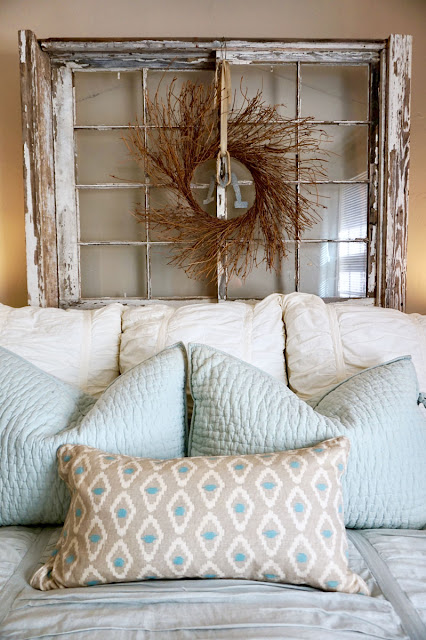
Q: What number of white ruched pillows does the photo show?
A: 3